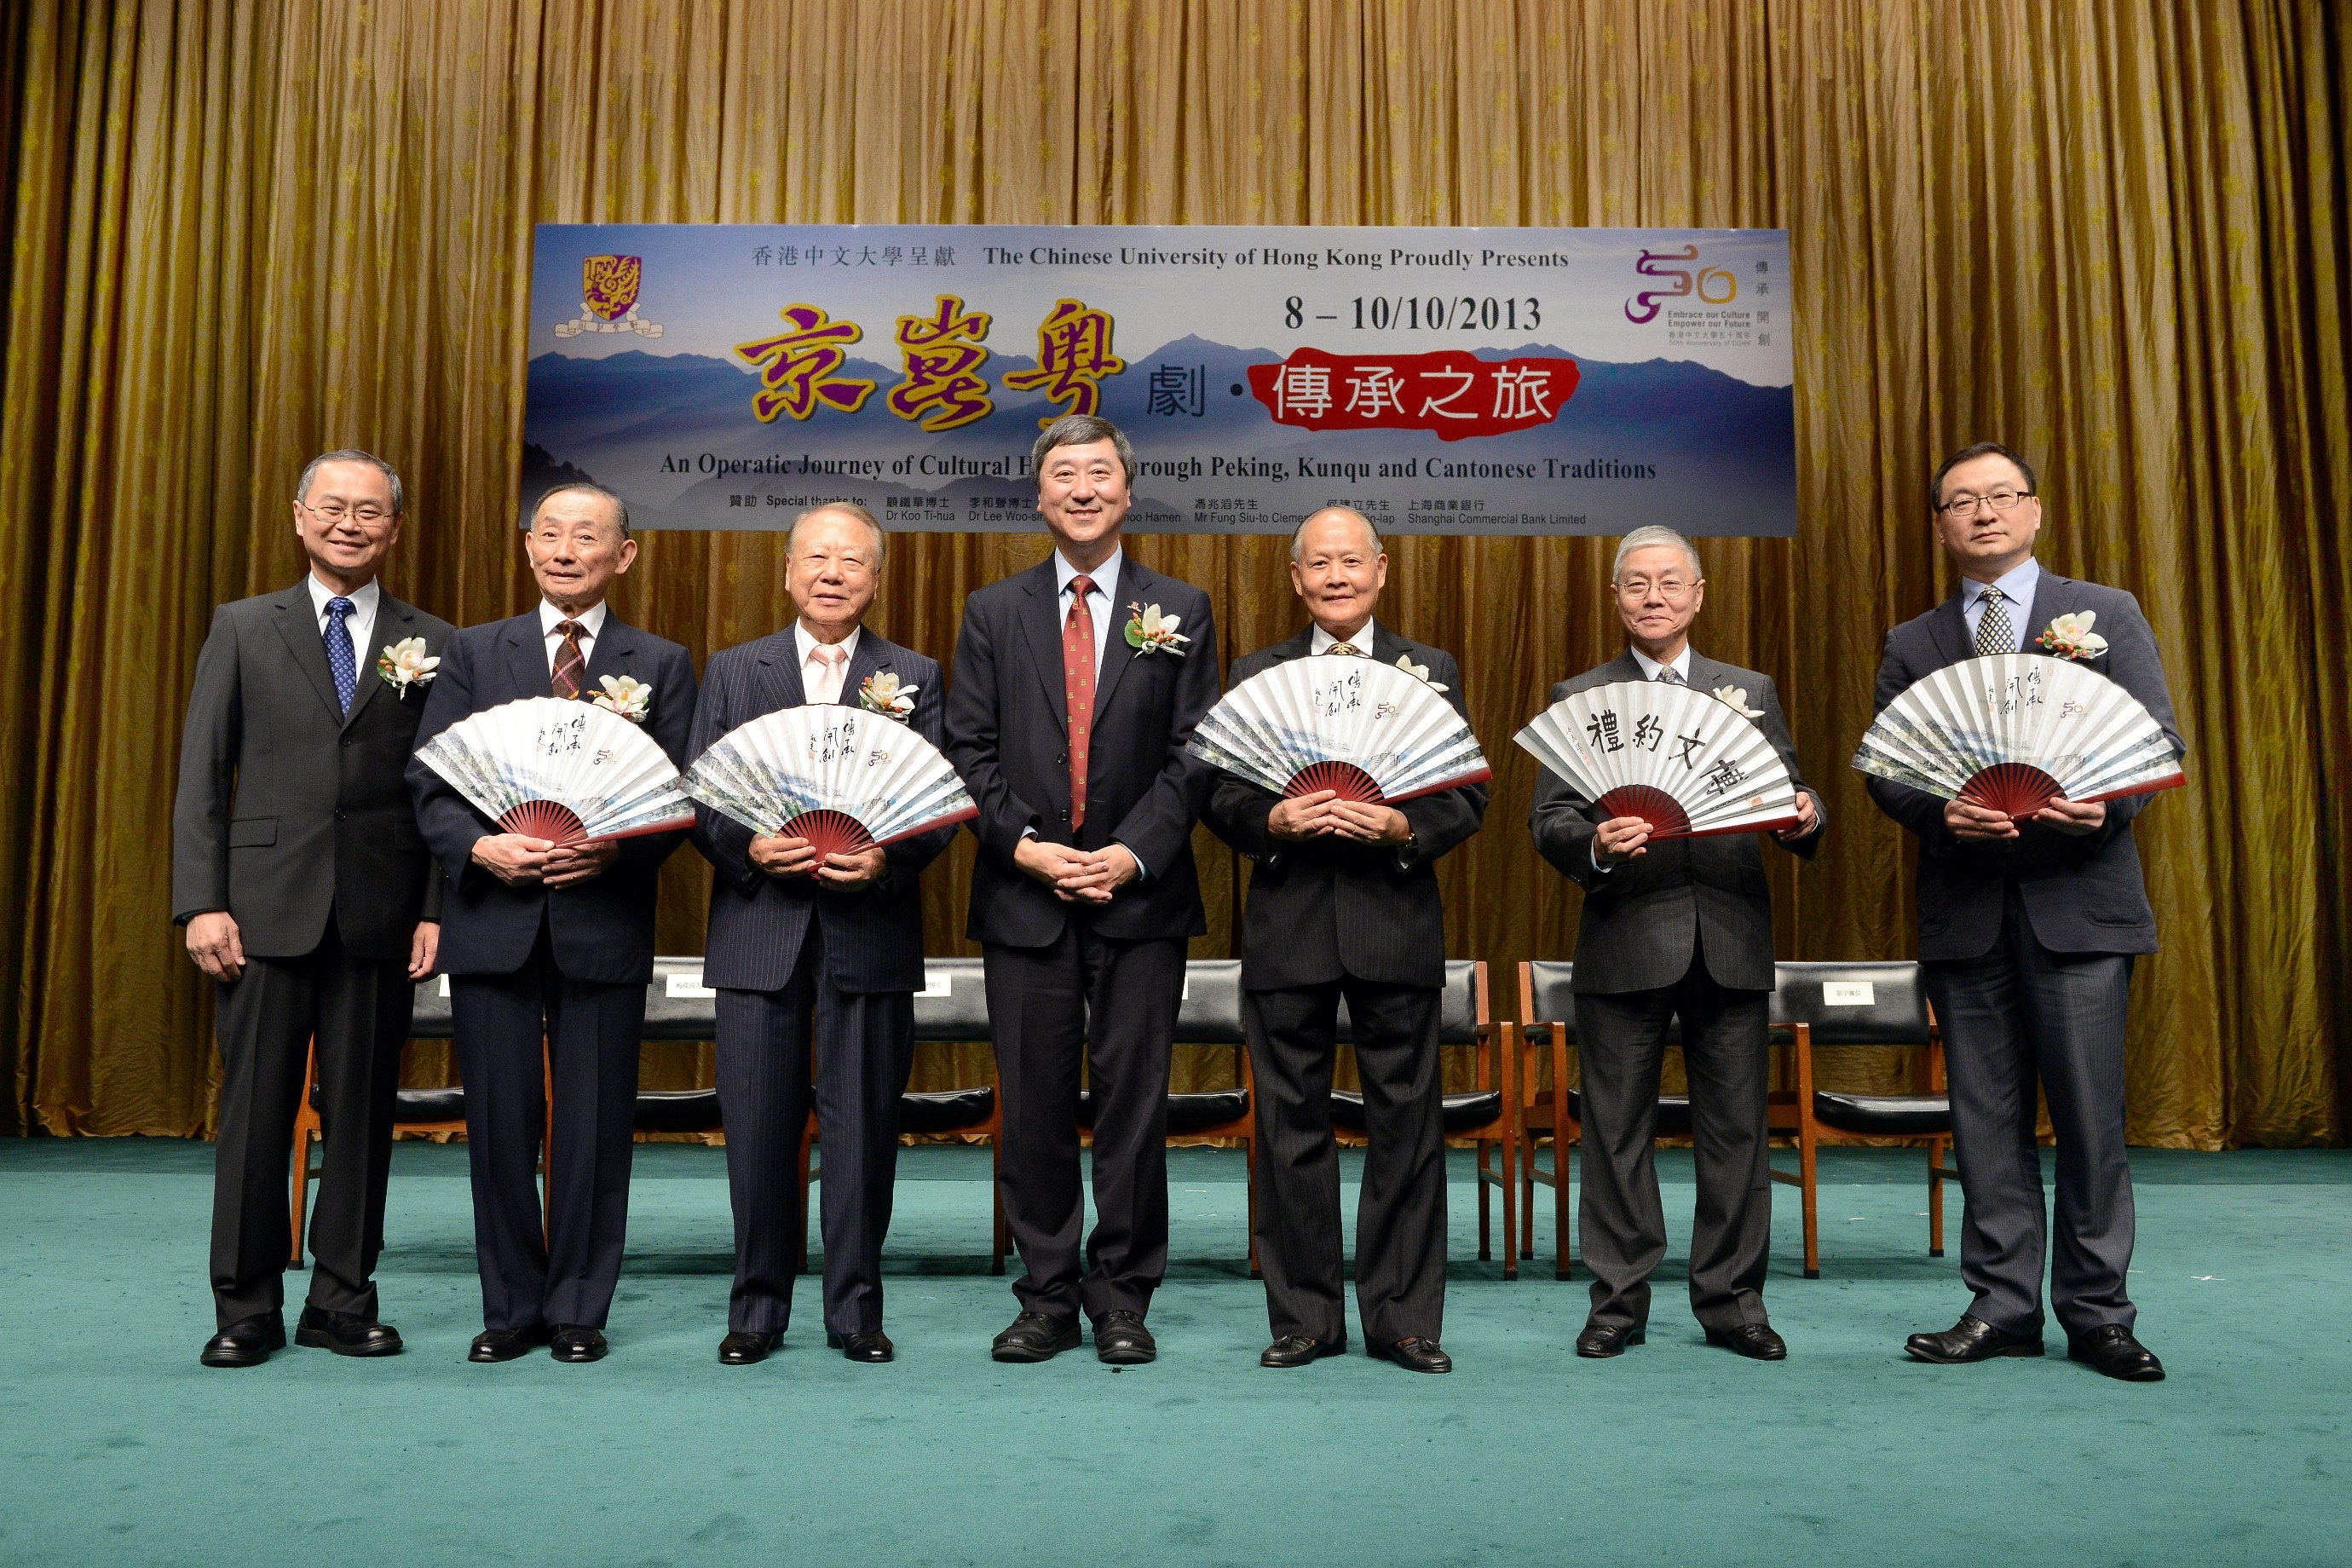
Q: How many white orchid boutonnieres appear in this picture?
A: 7